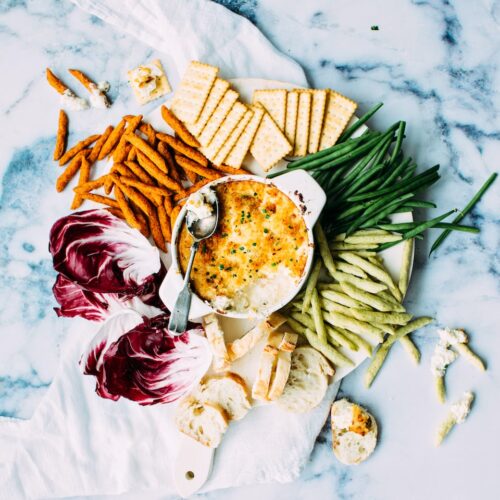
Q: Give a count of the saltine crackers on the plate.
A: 12